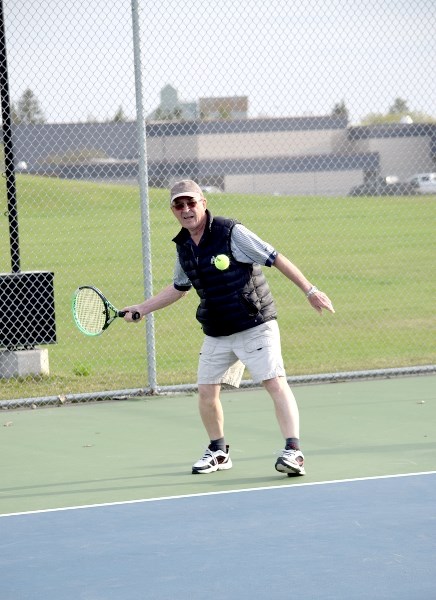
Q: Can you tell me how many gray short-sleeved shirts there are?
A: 1